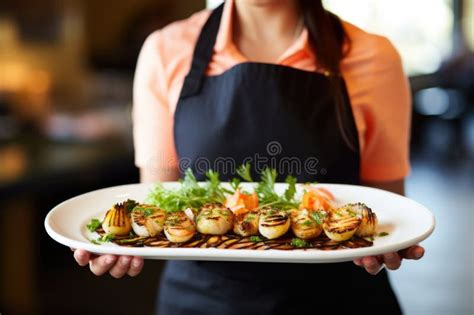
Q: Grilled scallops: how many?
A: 9